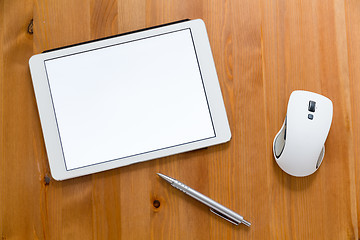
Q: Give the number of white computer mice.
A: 1